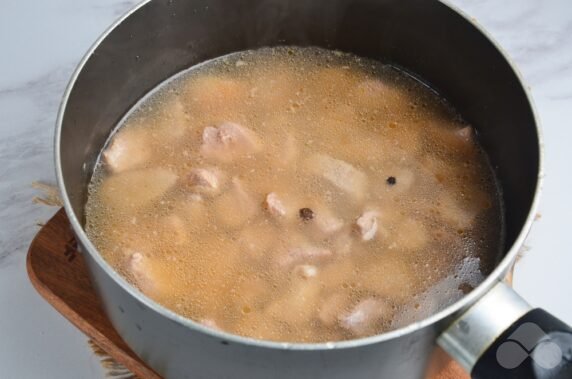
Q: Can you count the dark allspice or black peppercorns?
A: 2